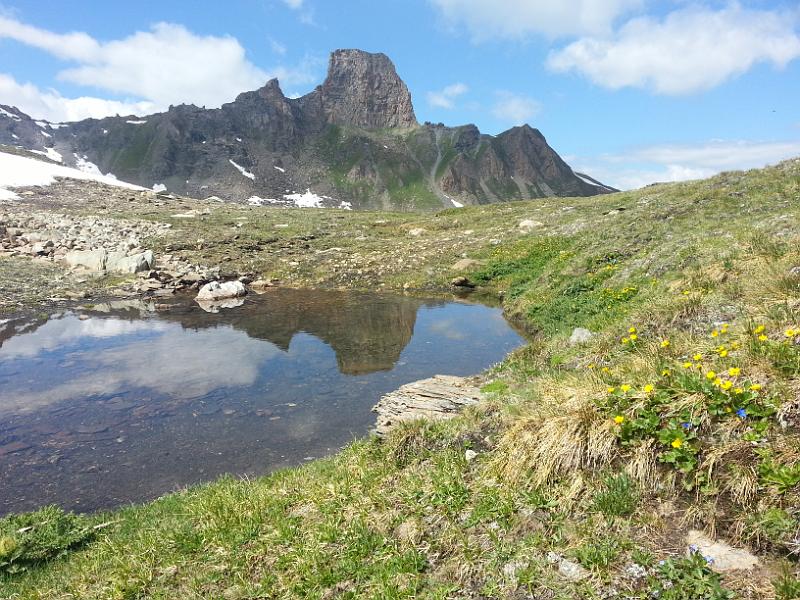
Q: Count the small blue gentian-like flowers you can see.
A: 2